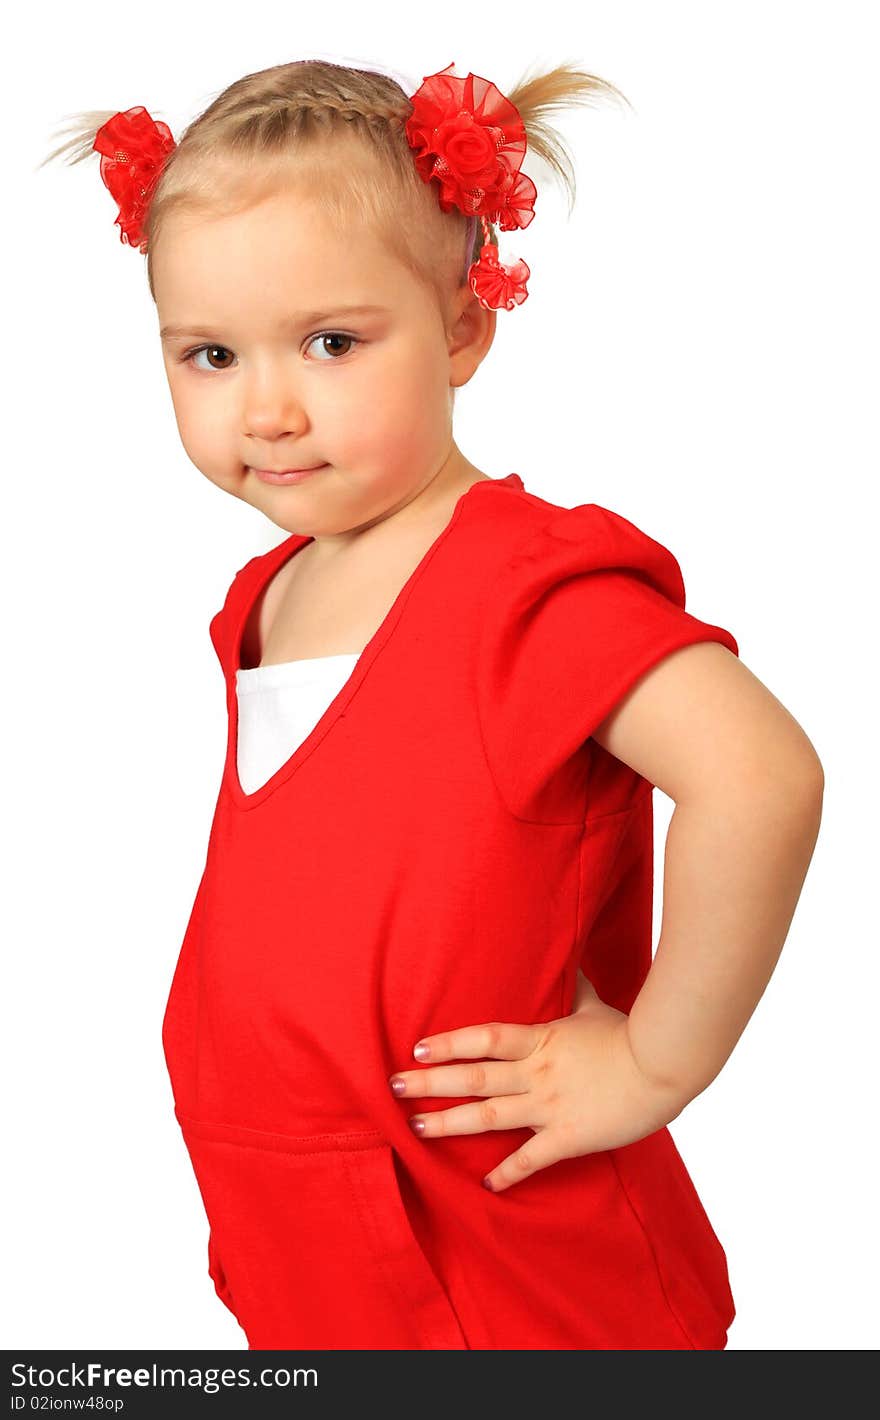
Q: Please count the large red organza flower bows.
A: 2